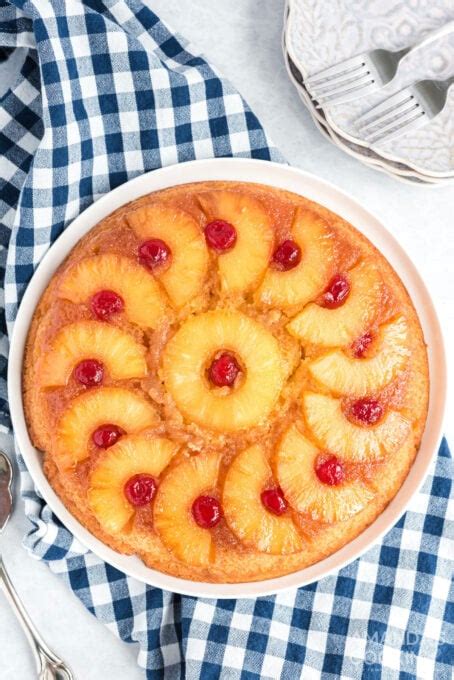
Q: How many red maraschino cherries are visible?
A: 14